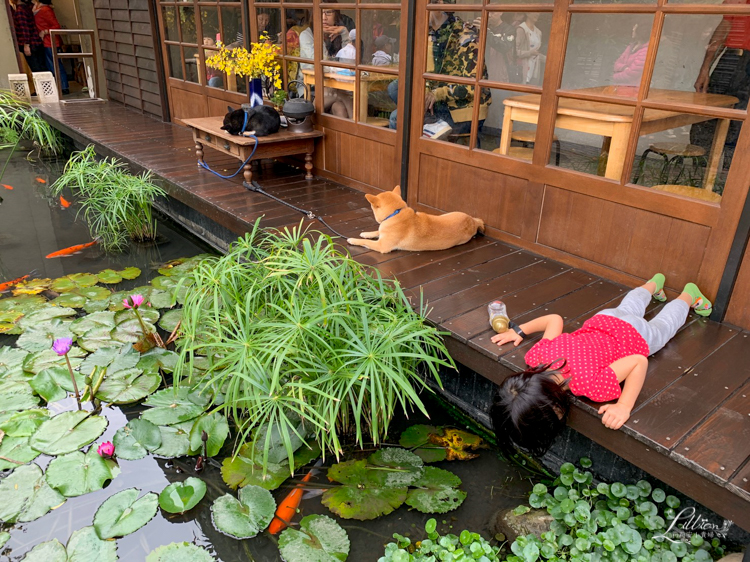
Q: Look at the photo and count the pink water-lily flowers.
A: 2